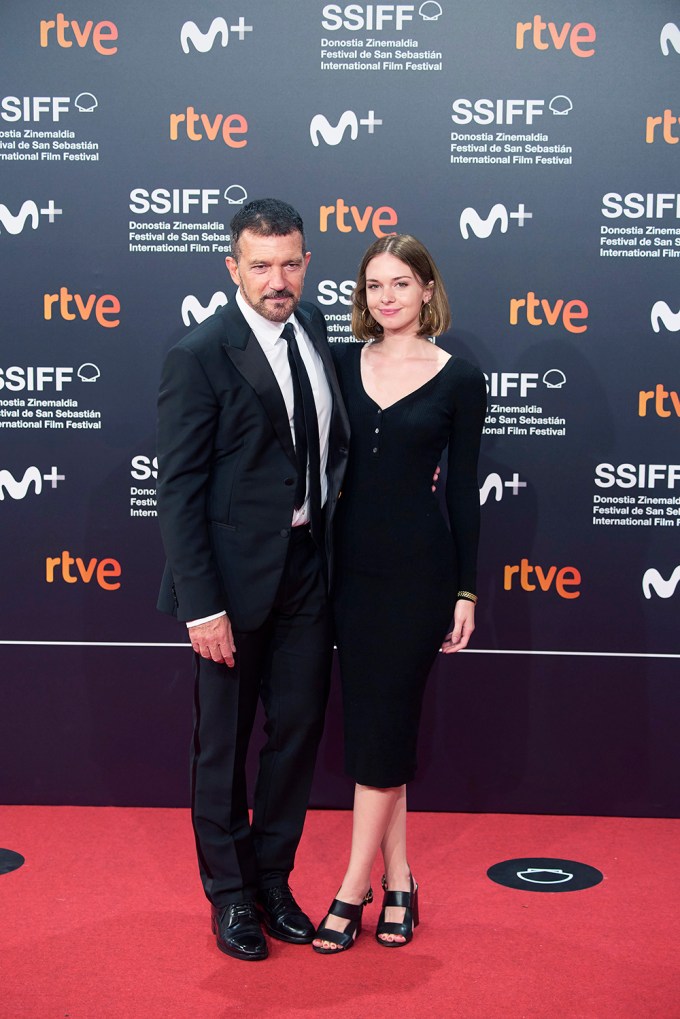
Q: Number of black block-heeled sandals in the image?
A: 2